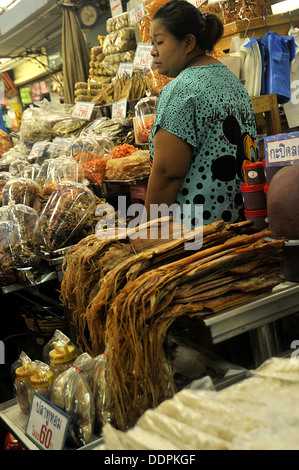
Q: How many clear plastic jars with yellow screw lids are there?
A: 3